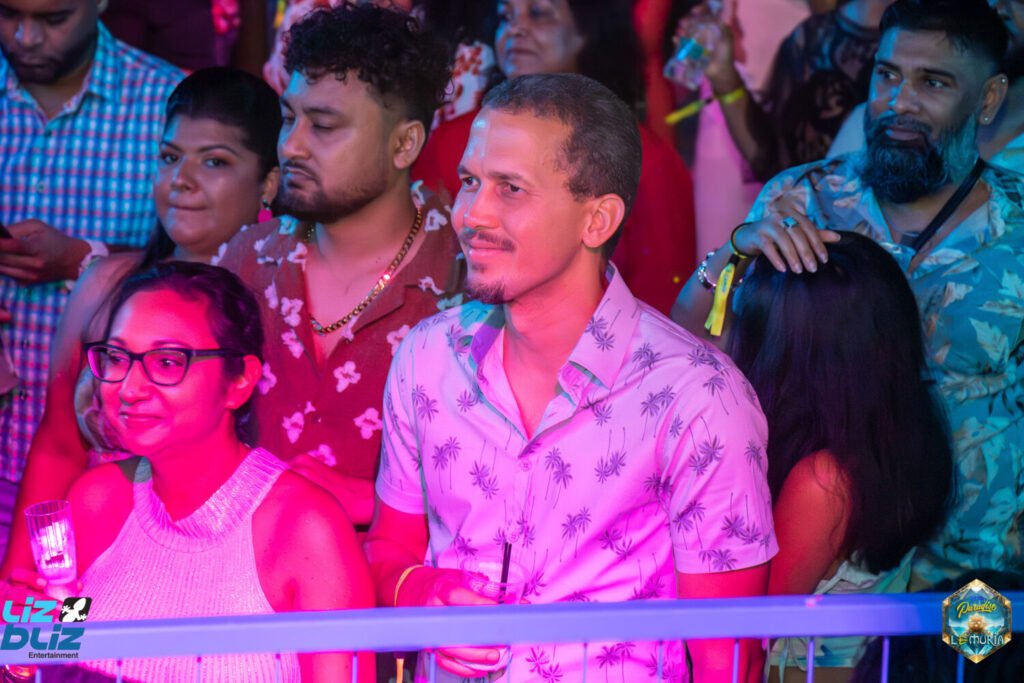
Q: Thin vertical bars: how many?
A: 13